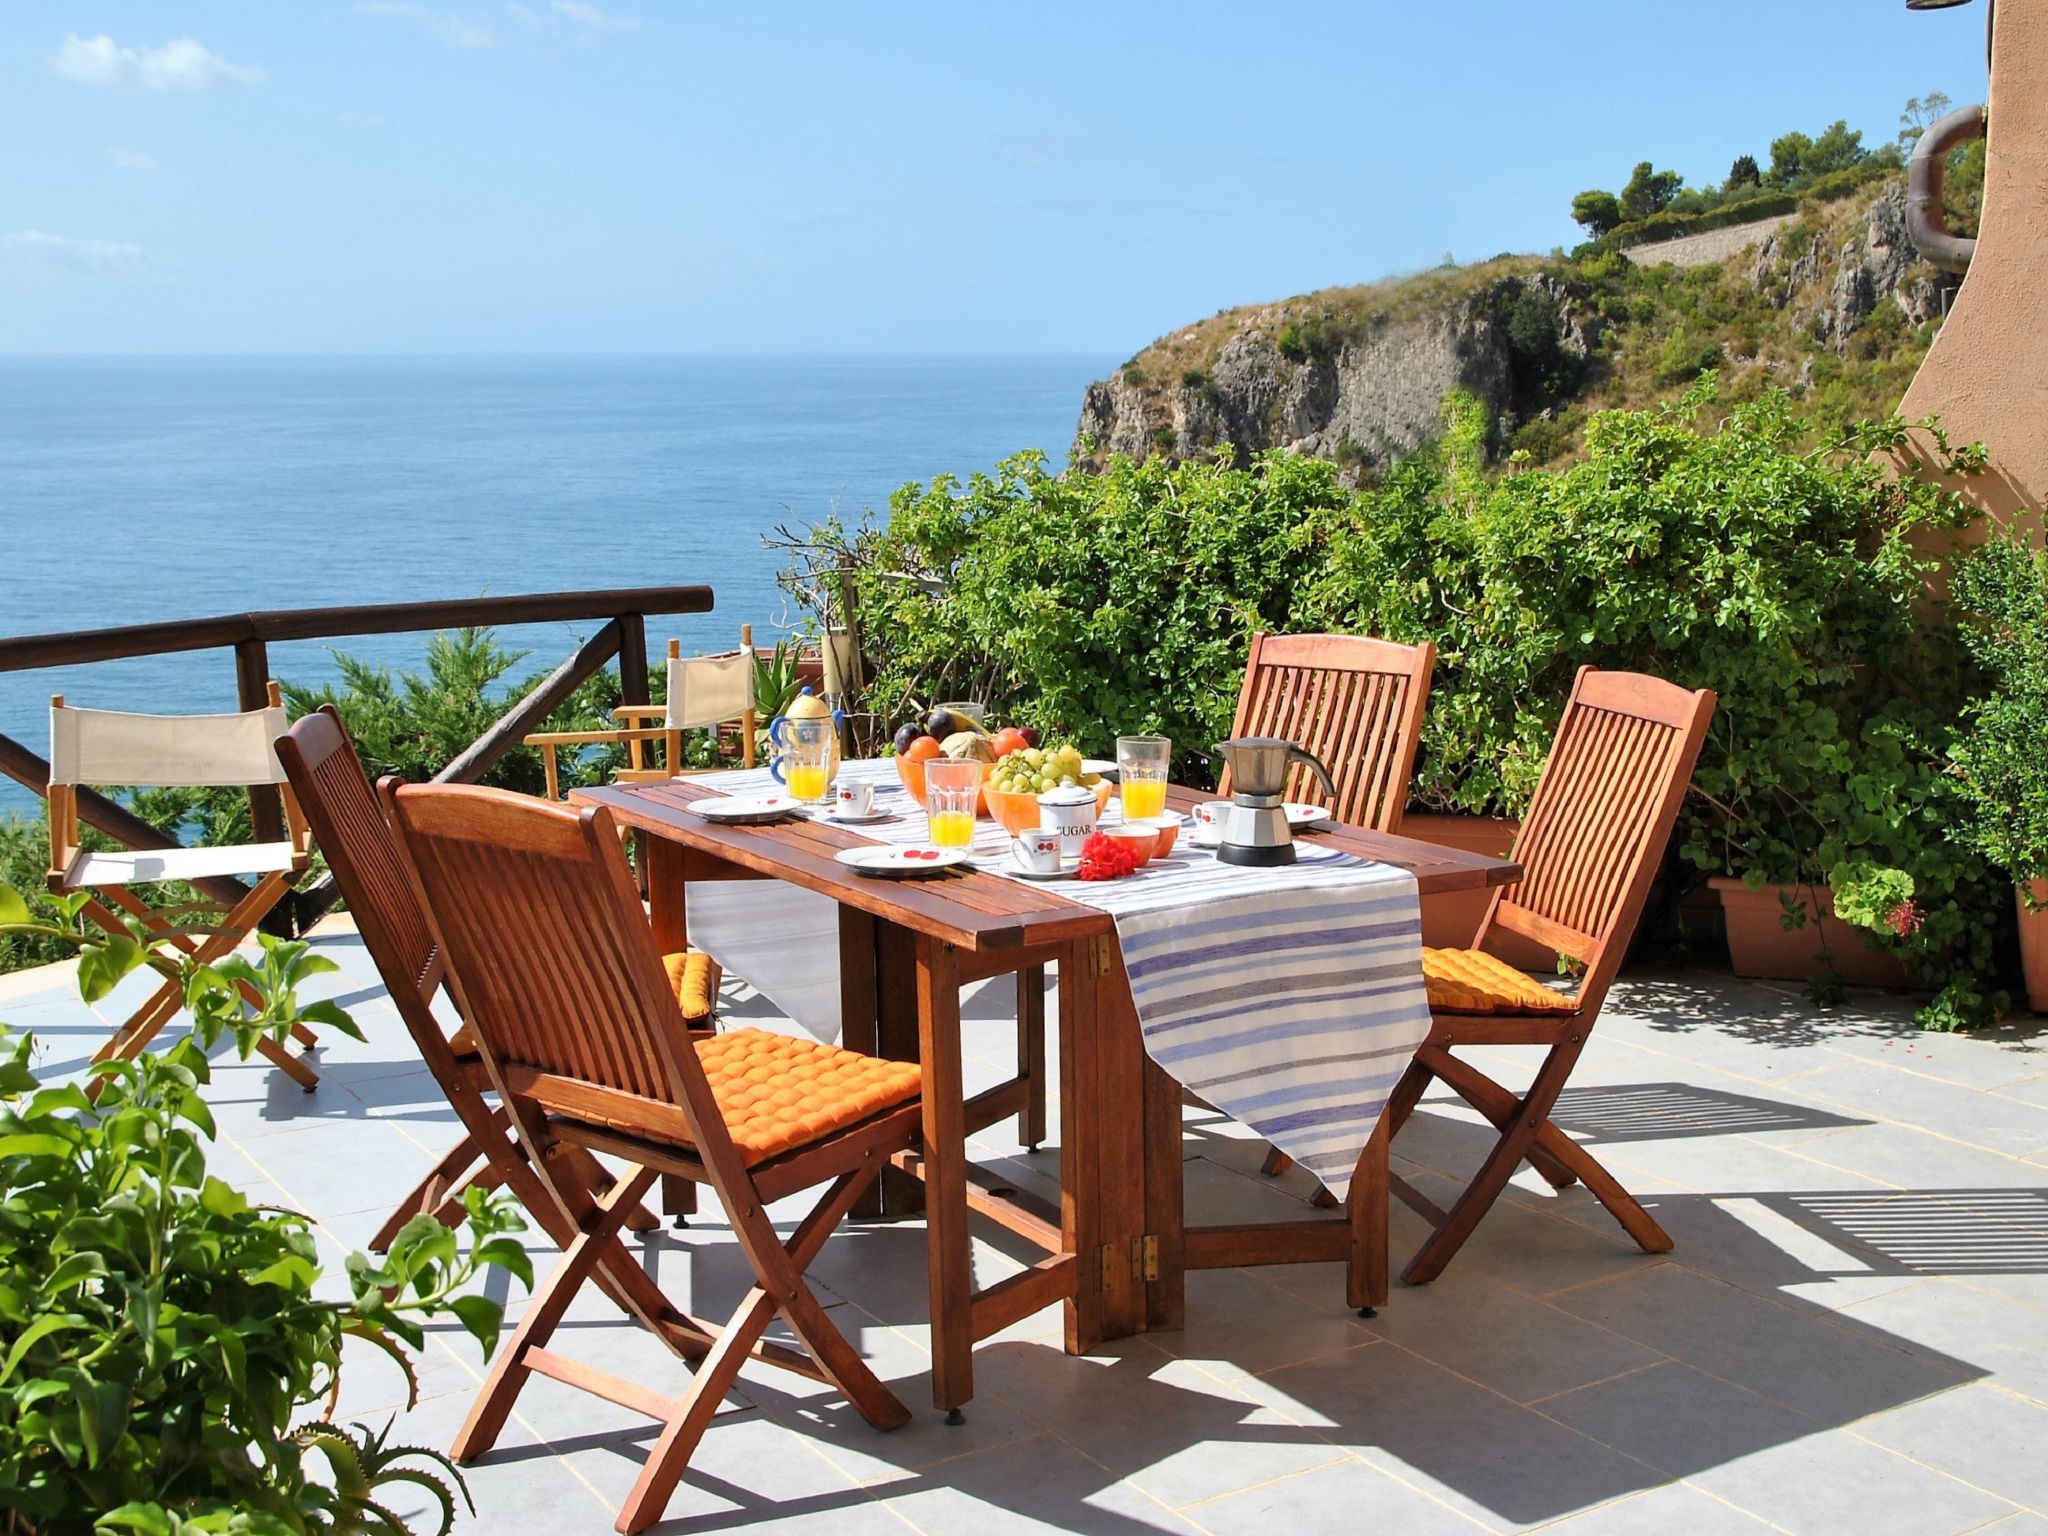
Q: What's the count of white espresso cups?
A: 3